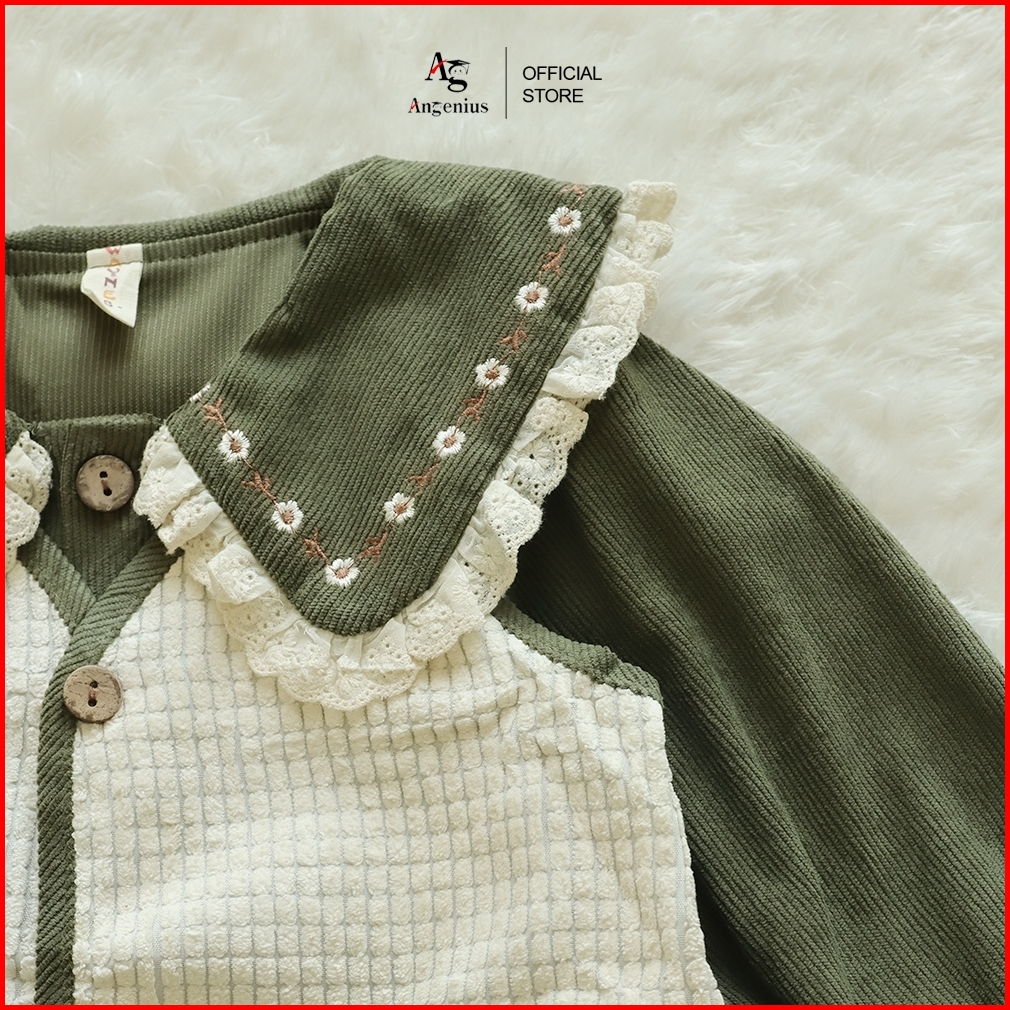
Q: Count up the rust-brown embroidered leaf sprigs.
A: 9